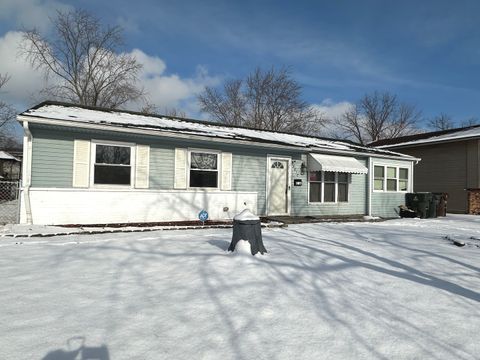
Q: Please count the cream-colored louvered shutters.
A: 4